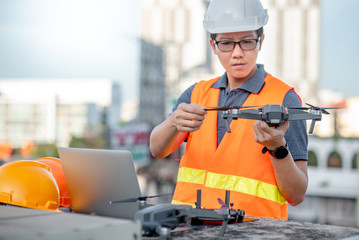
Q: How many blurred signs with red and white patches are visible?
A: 1